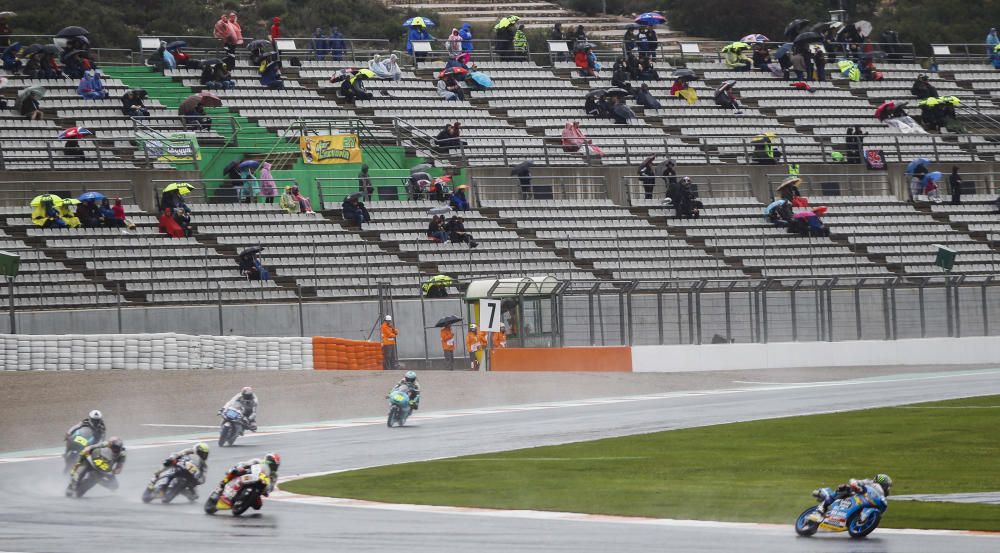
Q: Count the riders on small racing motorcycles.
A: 7